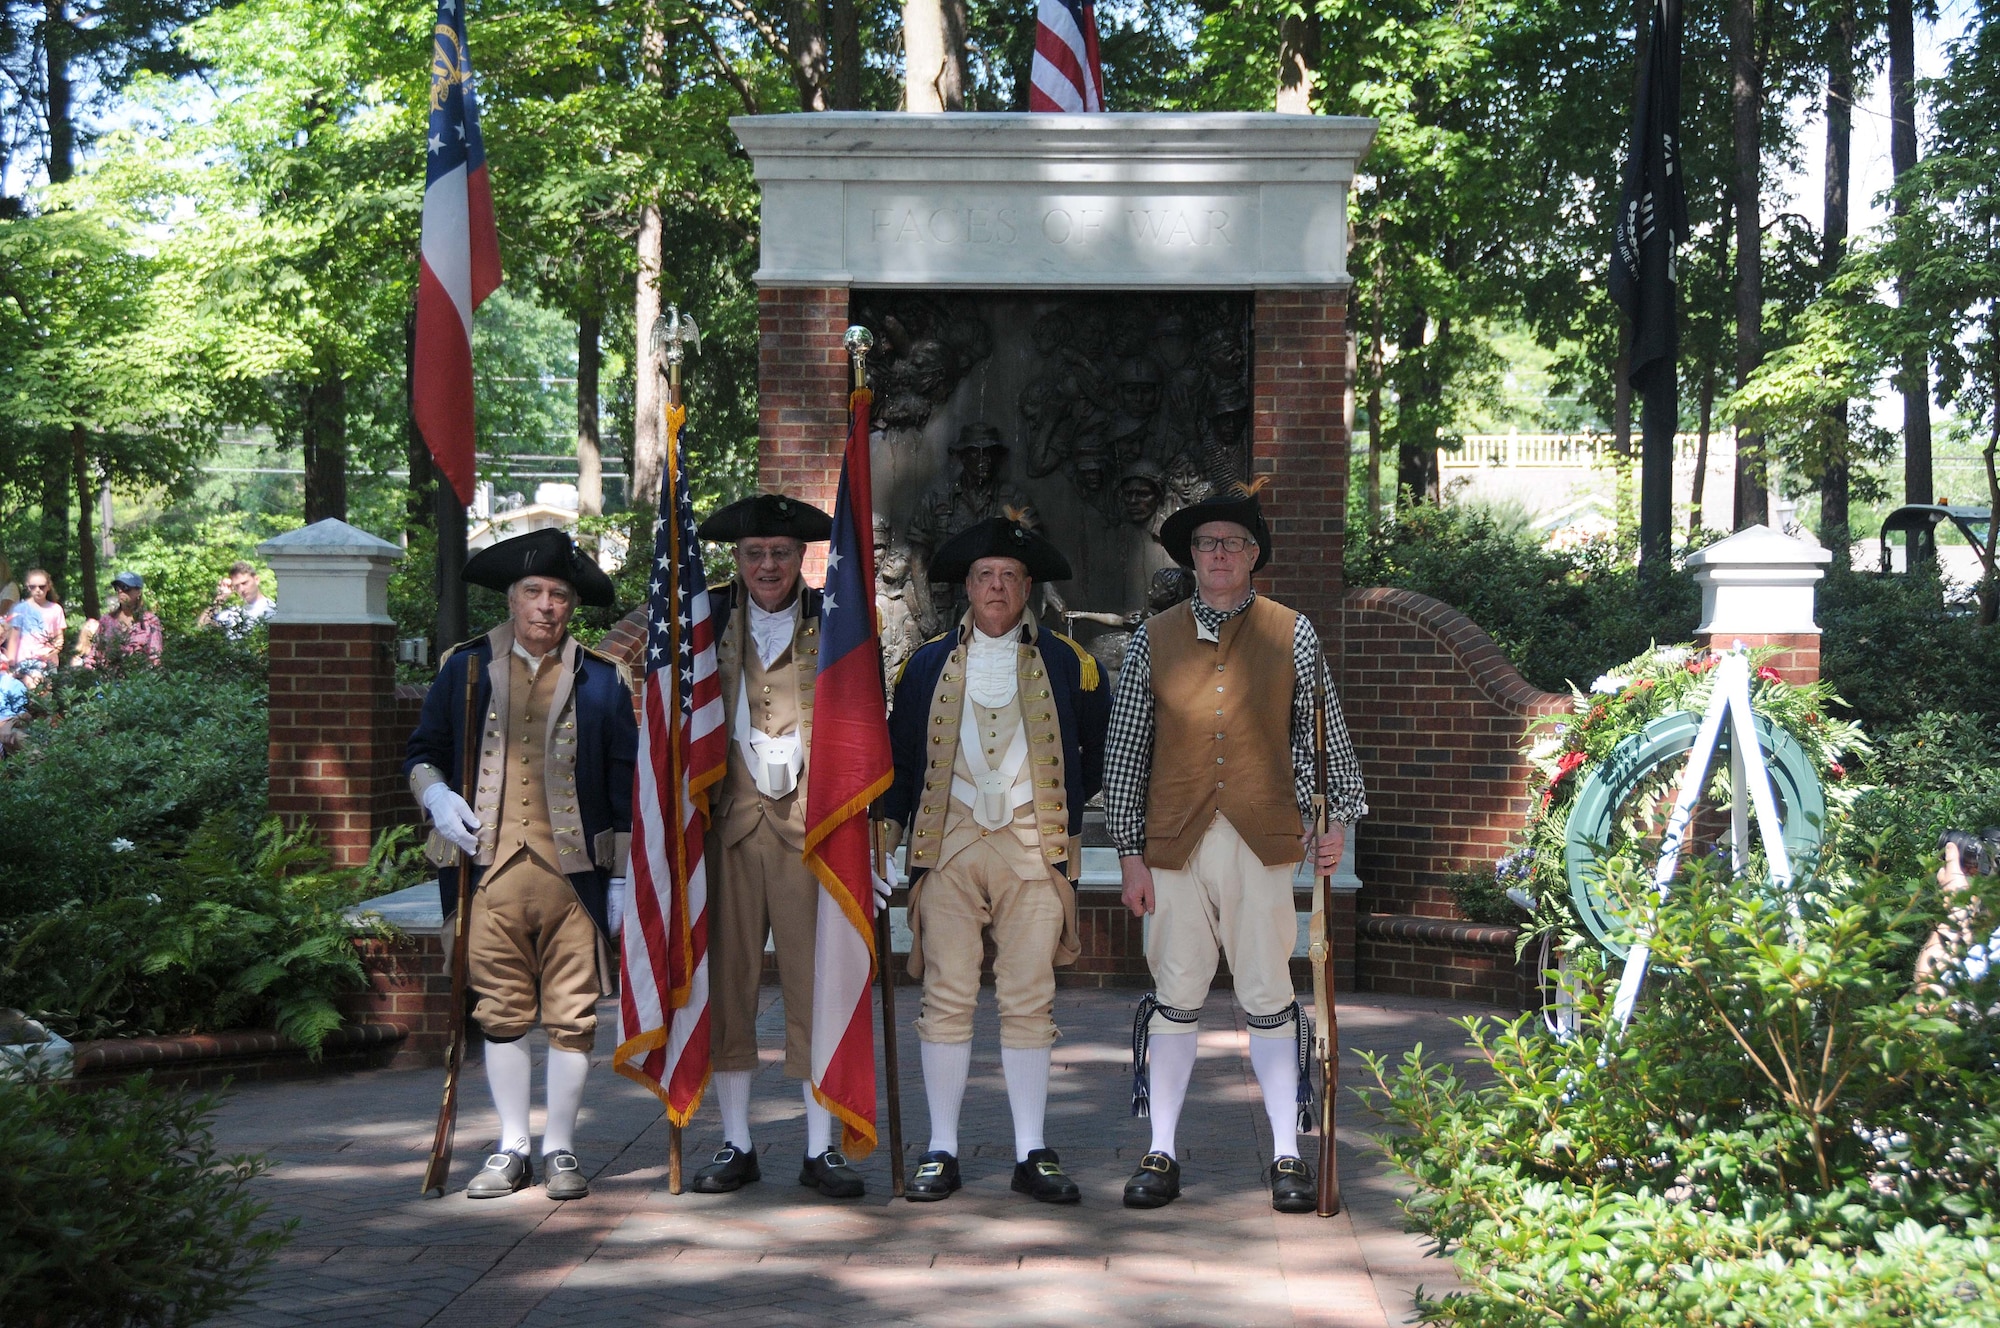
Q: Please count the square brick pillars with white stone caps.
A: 2